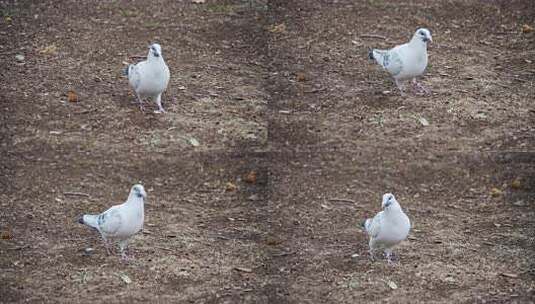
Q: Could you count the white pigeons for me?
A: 4